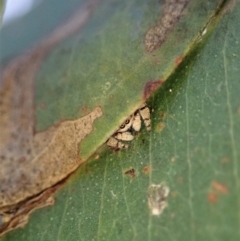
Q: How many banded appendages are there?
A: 2